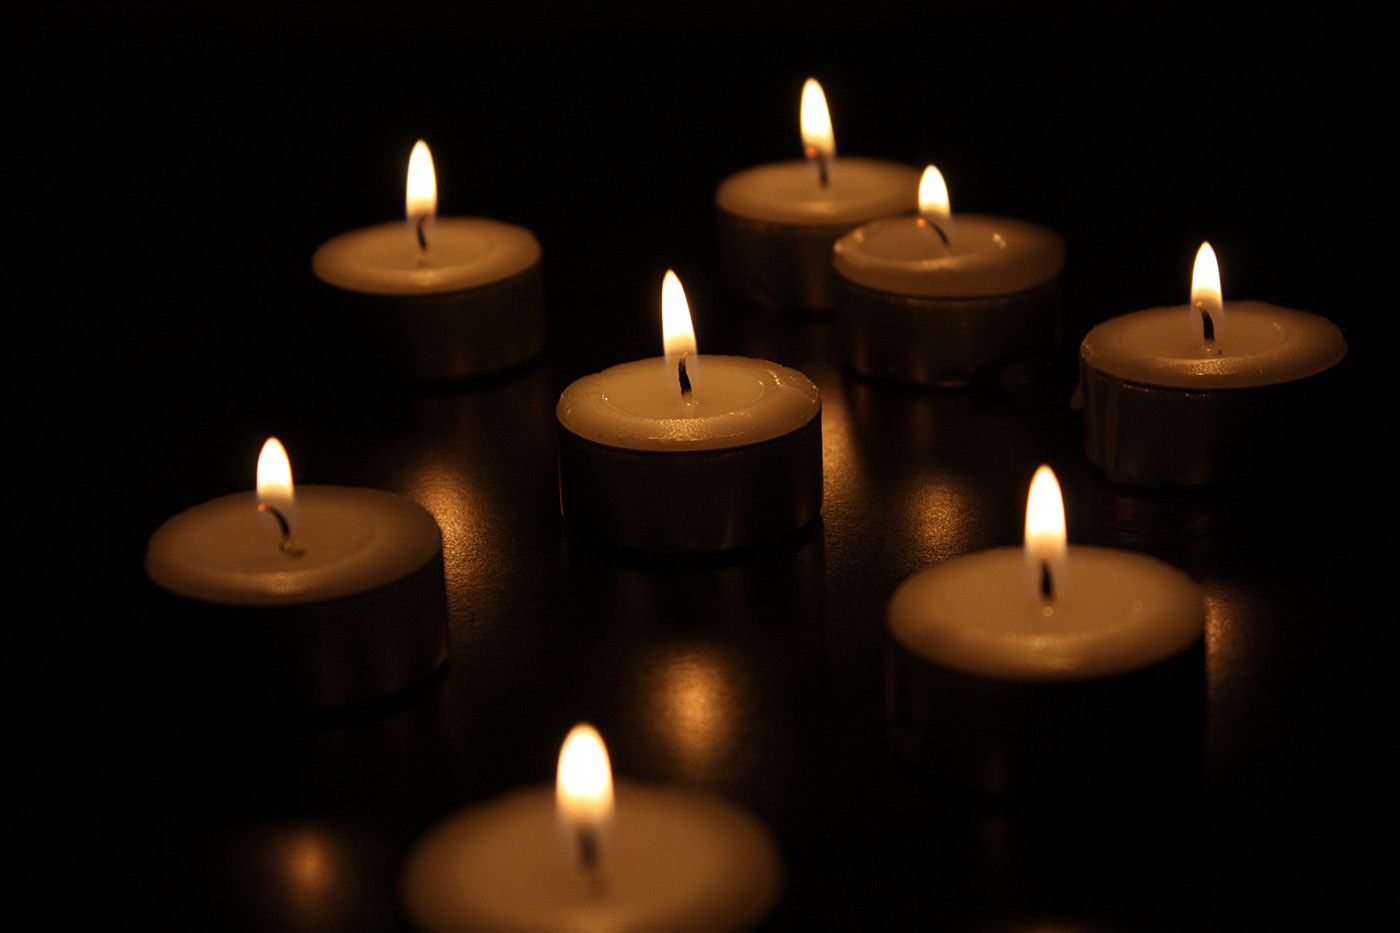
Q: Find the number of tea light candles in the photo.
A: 8